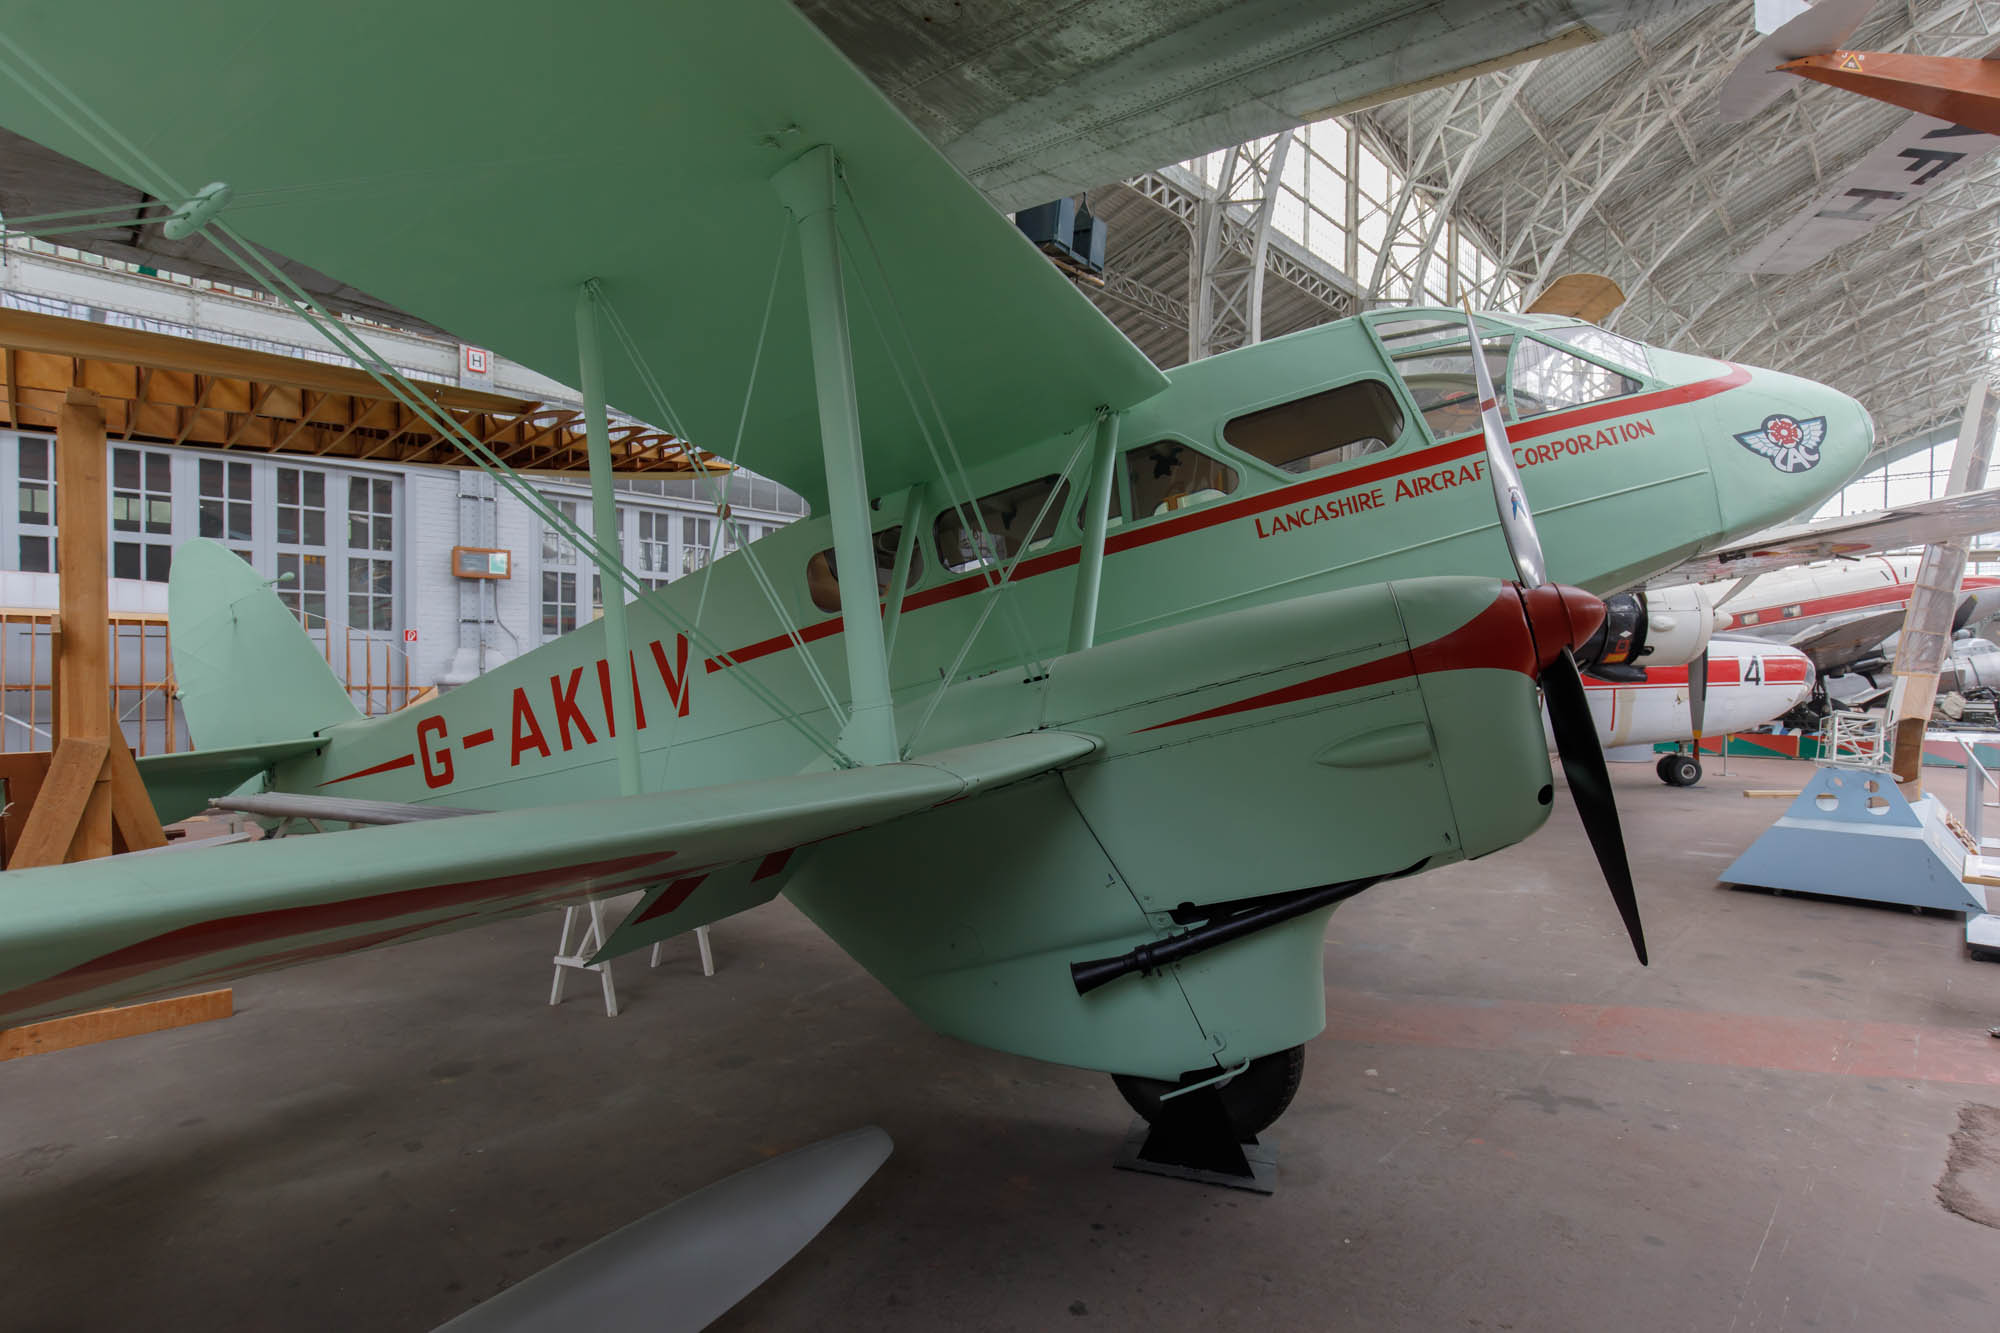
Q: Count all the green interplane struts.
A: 4